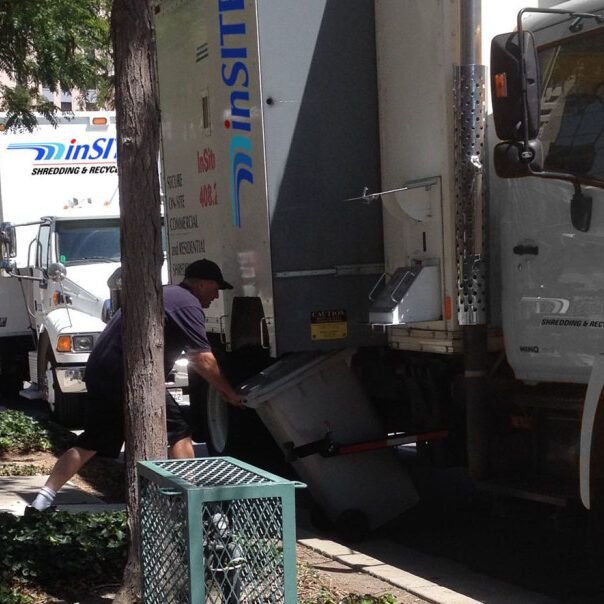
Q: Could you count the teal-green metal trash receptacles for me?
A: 1